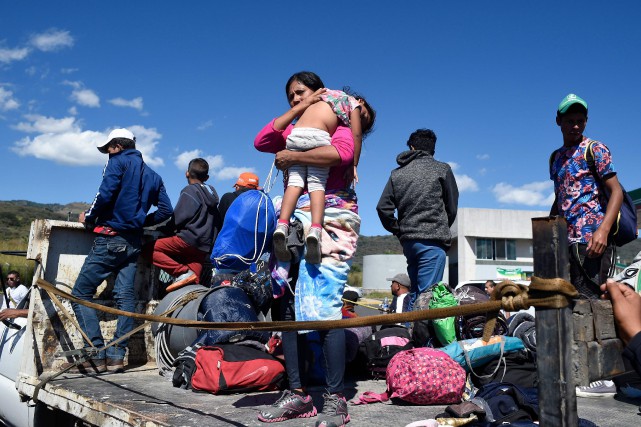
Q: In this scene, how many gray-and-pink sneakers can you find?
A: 2